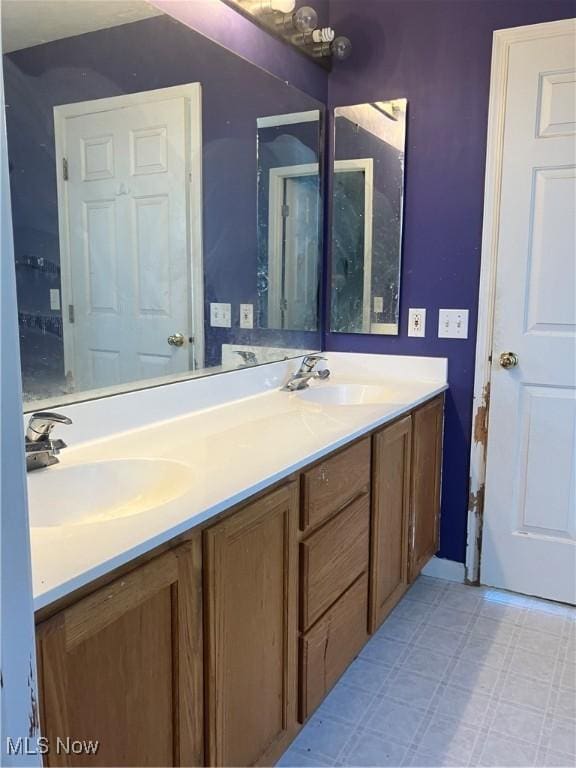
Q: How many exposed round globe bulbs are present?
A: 2